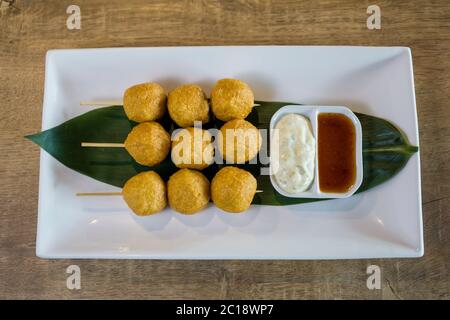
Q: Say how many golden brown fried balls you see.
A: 9